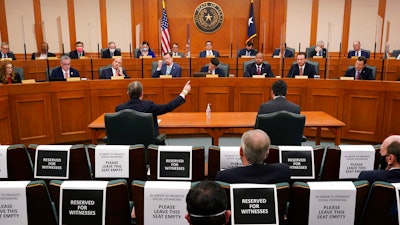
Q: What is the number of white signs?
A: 7